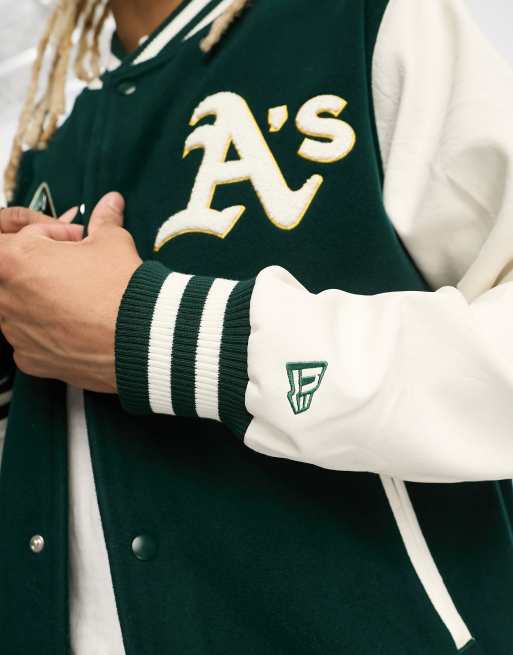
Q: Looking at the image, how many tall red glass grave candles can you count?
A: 0